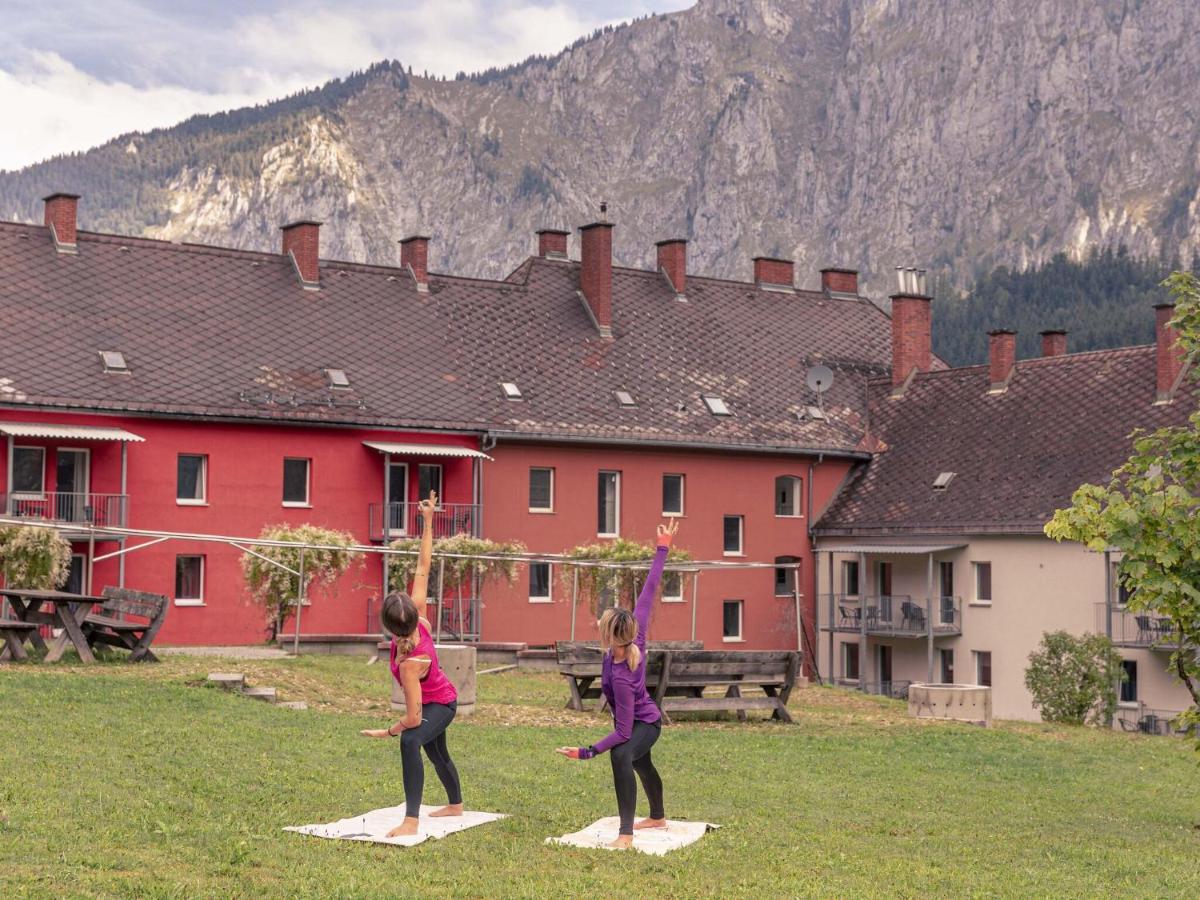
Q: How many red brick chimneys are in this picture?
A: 12